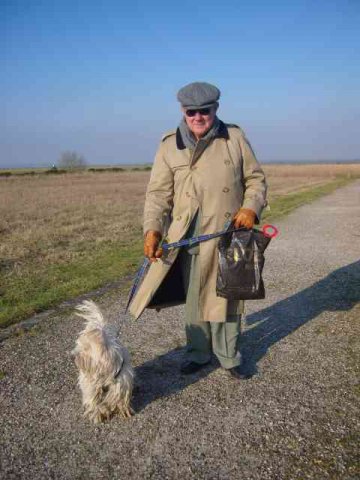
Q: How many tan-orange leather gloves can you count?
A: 2